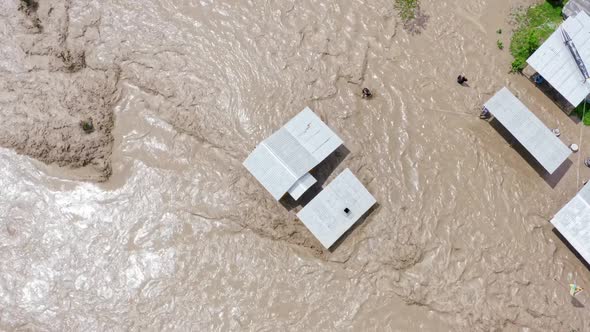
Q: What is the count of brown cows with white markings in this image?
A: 0